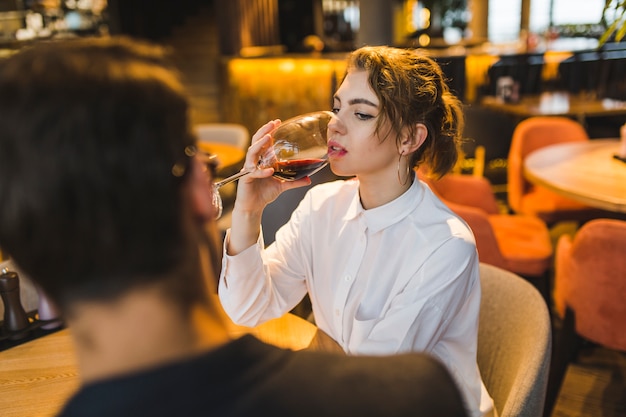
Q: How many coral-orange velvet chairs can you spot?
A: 3